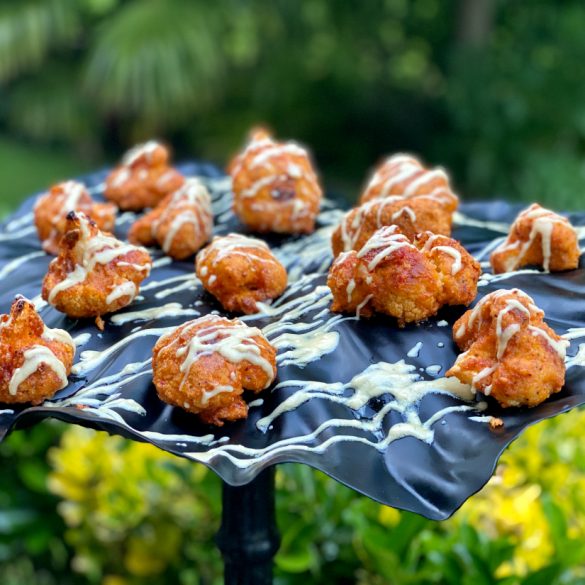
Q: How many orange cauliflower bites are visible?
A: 13